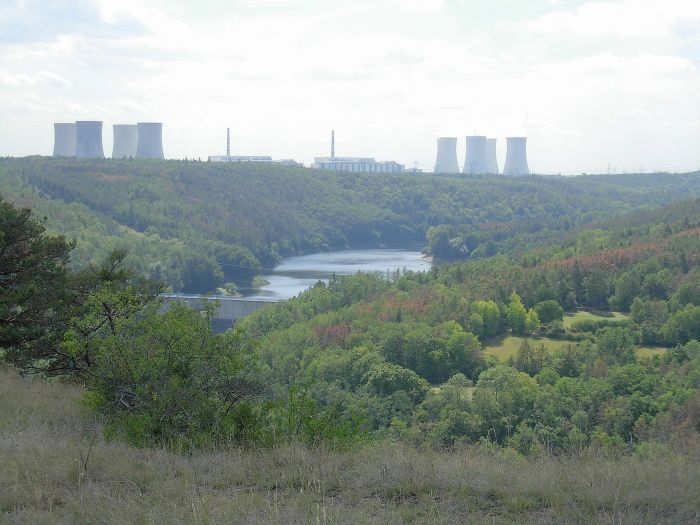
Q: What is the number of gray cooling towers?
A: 8